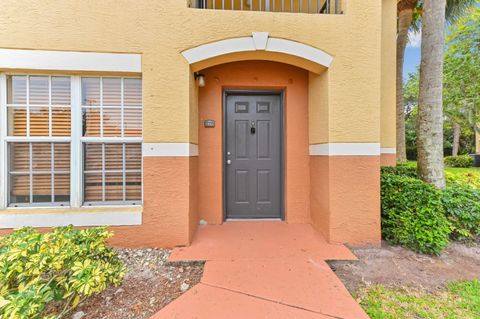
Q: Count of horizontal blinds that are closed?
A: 2